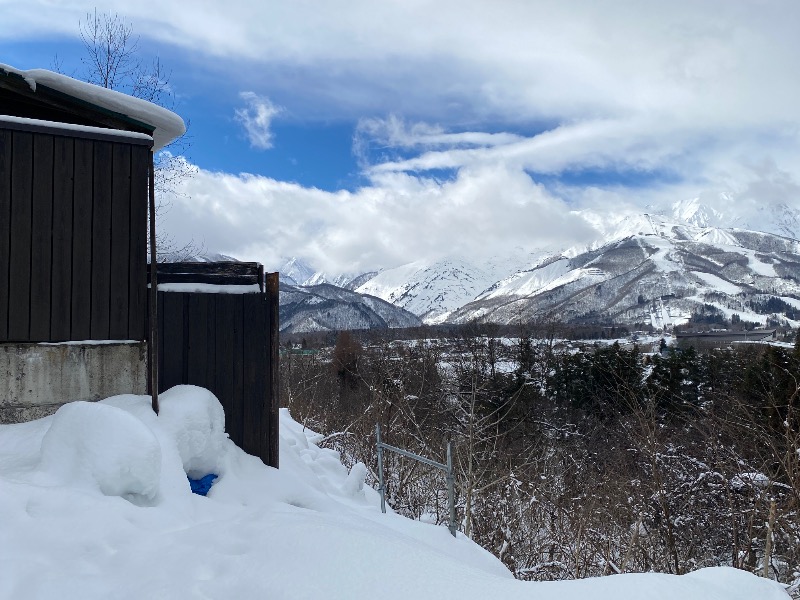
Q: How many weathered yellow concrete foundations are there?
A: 1